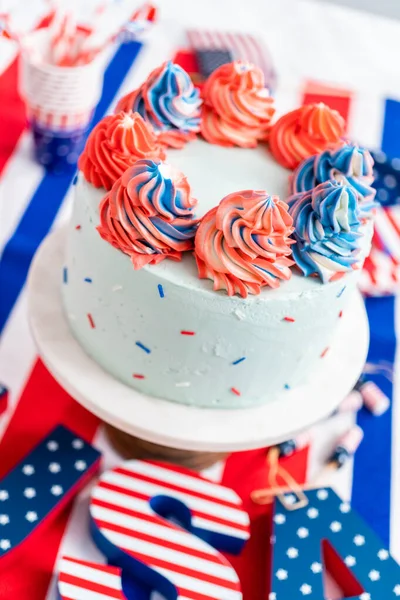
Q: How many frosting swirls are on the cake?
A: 8